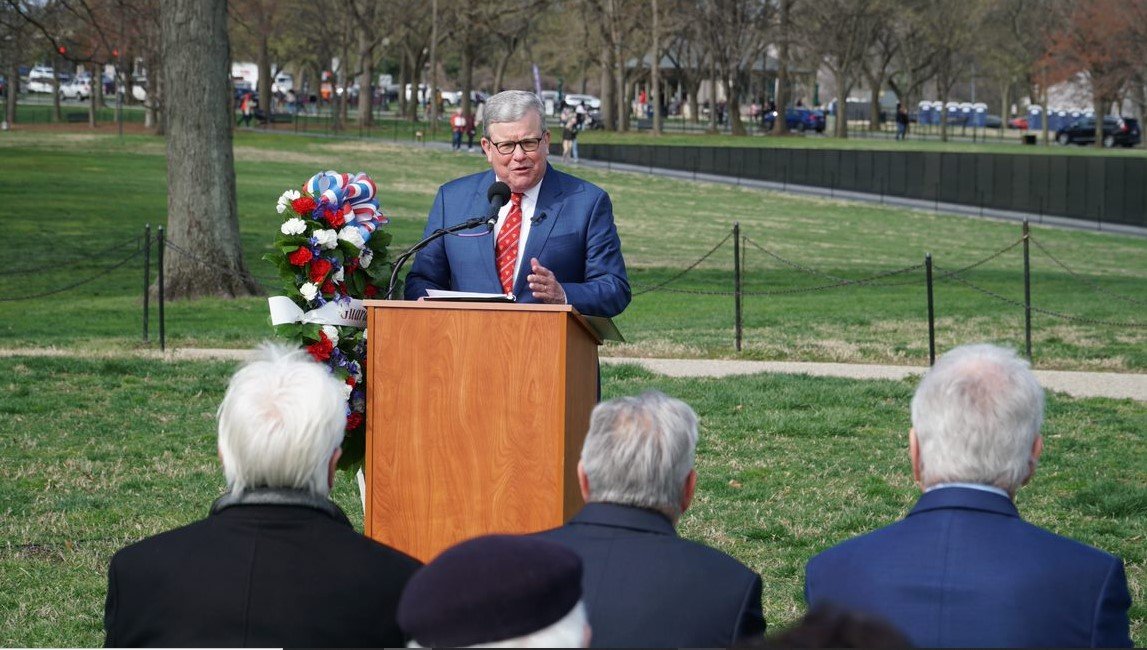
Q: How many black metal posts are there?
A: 5